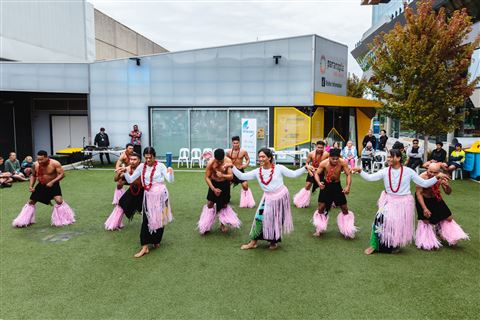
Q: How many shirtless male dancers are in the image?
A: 8